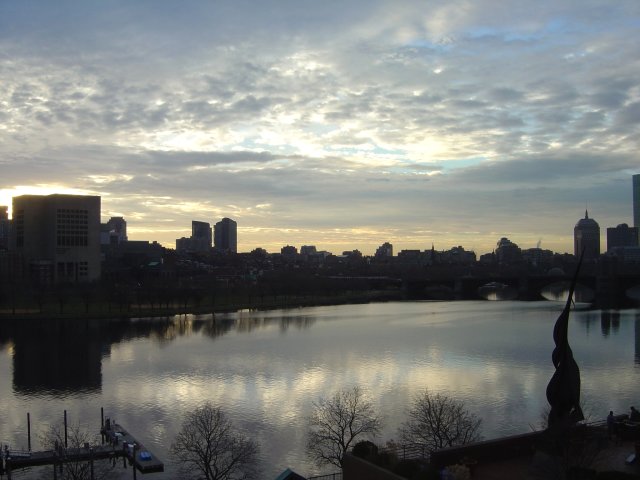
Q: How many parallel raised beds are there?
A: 0